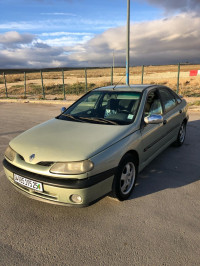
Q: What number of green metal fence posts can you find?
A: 8